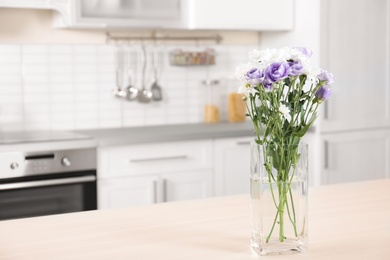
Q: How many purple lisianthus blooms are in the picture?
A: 7